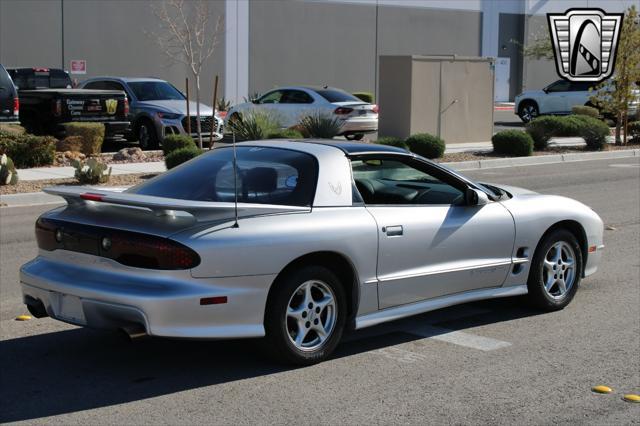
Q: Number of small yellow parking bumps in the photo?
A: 3